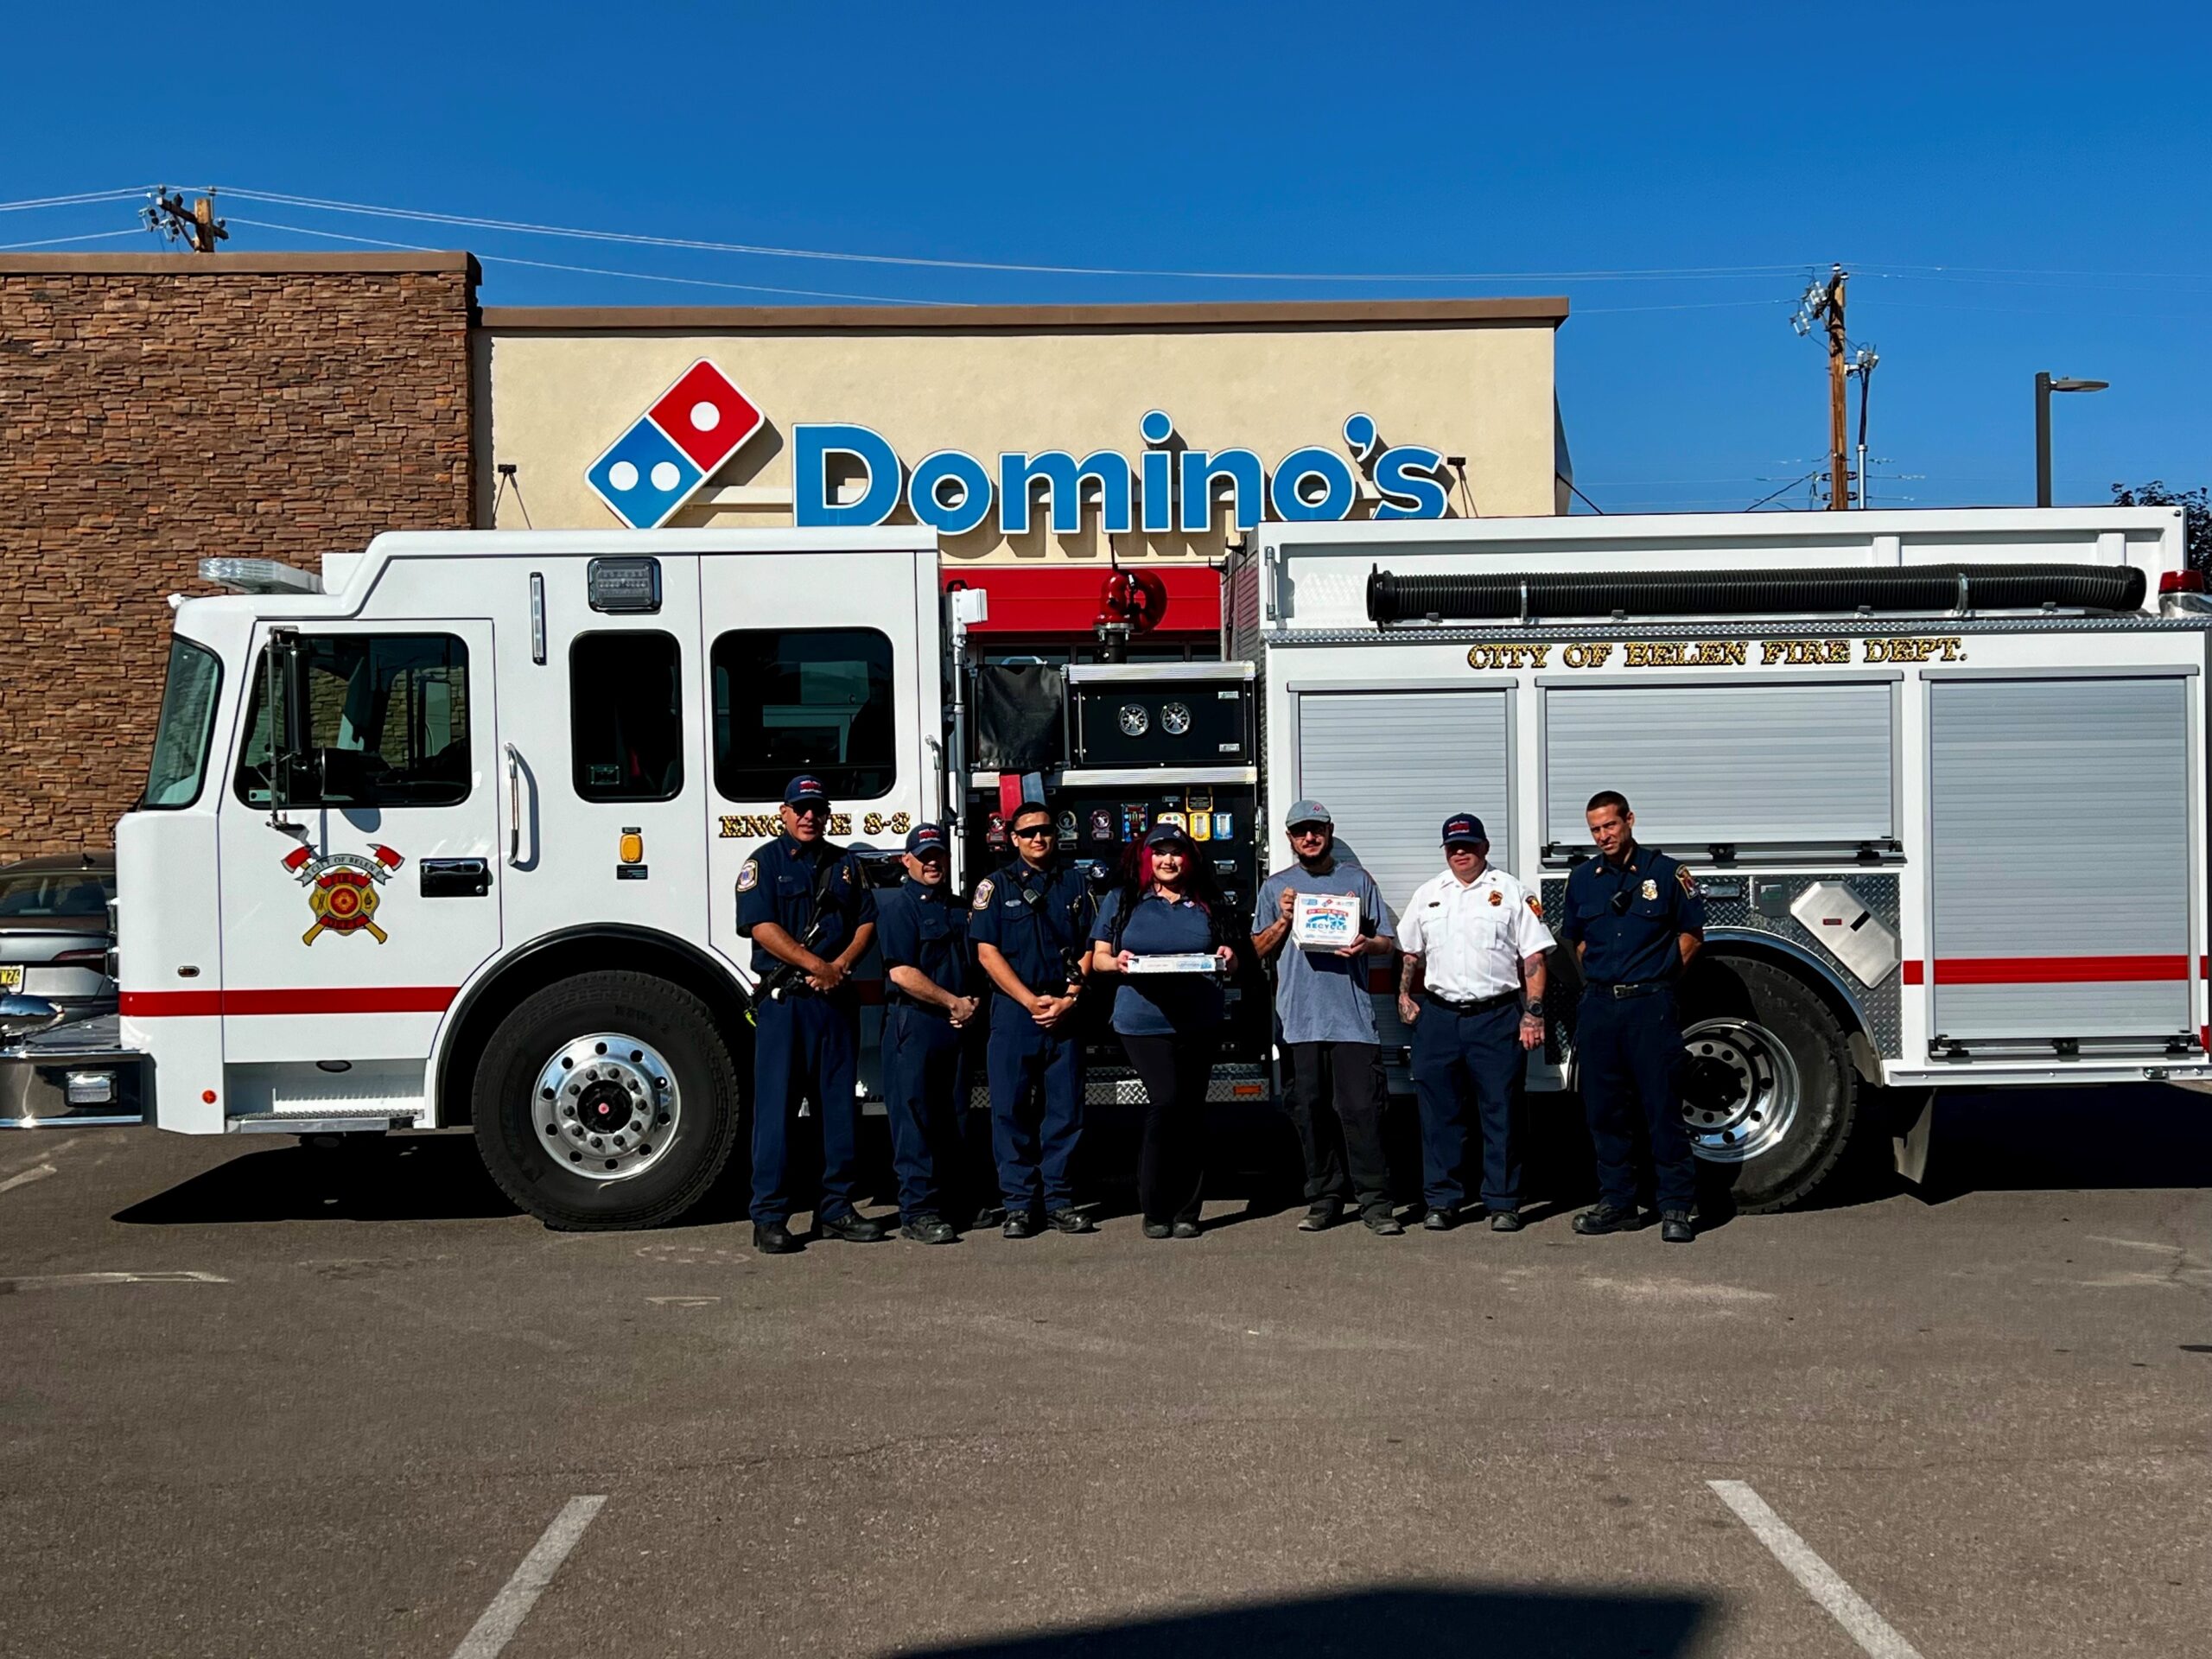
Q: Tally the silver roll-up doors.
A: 3